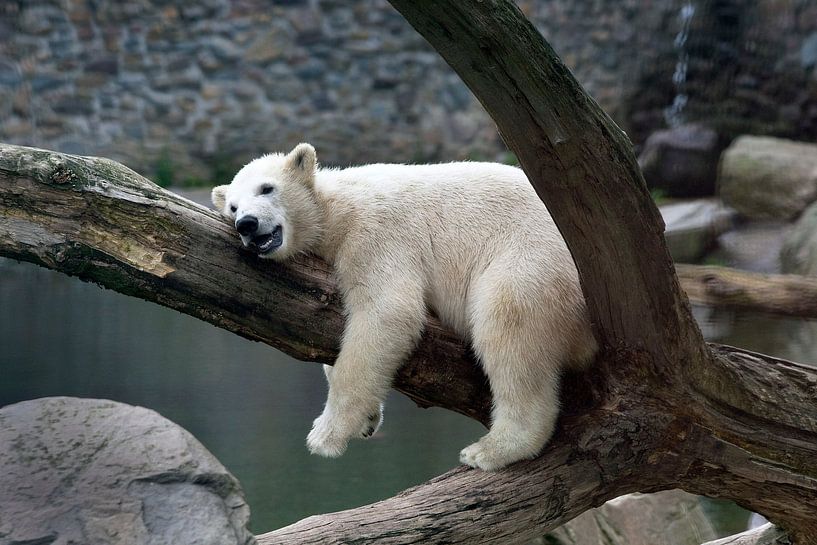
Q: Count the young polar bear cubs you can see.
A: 1